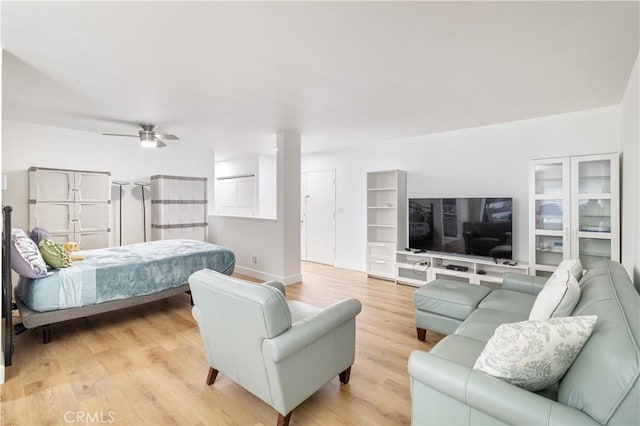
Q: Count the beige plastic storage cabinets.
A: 2